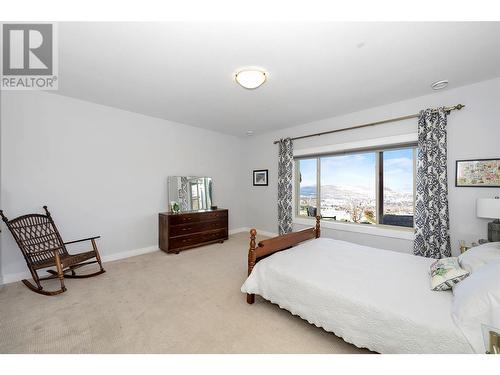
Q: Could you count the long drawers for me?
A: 3